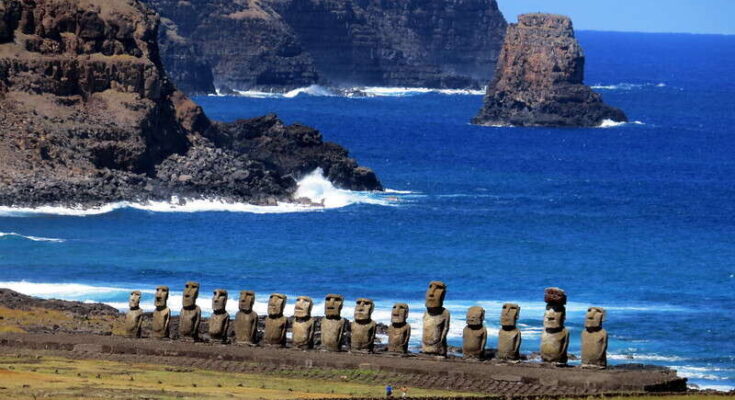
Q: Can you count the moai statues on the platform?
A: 15